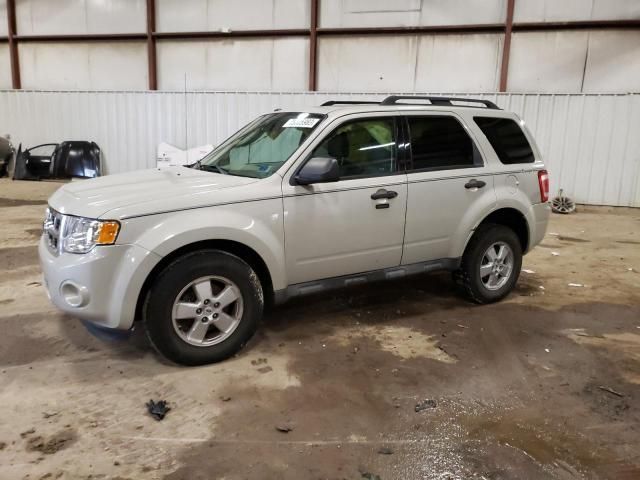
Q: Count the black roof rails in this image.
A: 2